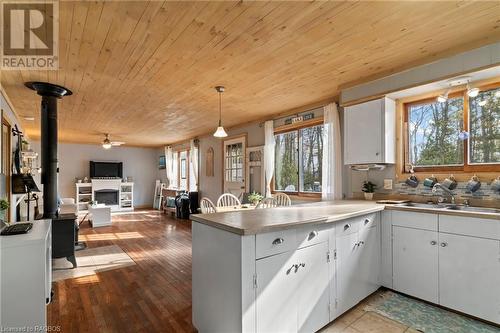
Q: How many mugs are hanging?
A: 5